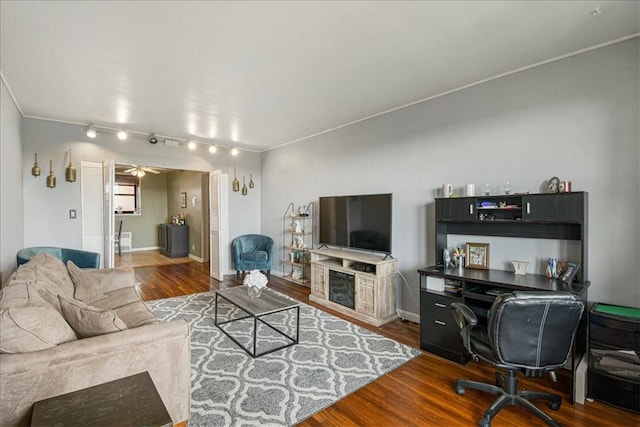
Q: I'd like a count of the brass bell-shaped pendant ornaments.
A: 6